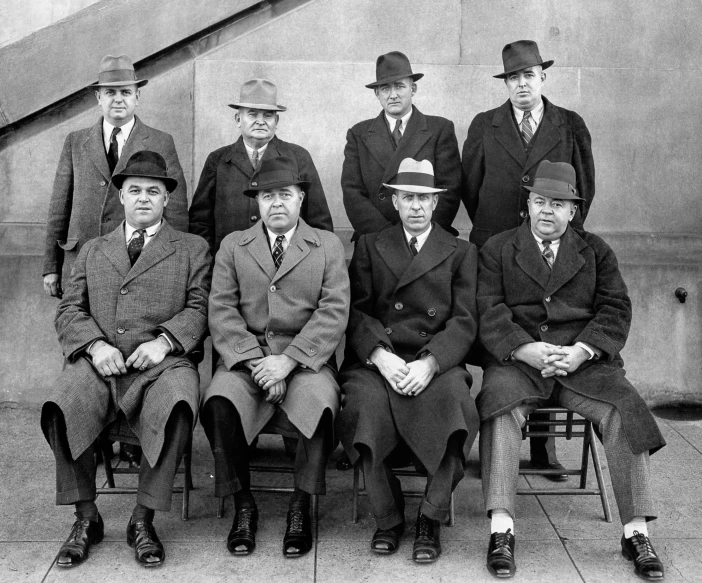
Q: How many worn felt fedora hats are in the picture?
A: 8